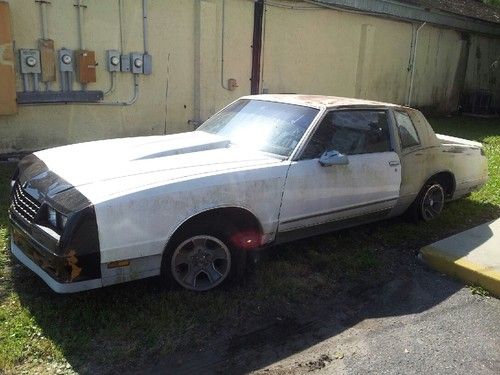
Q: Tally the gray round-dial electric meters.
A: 4